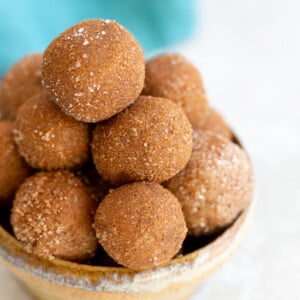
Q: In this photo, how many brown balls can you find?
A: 10